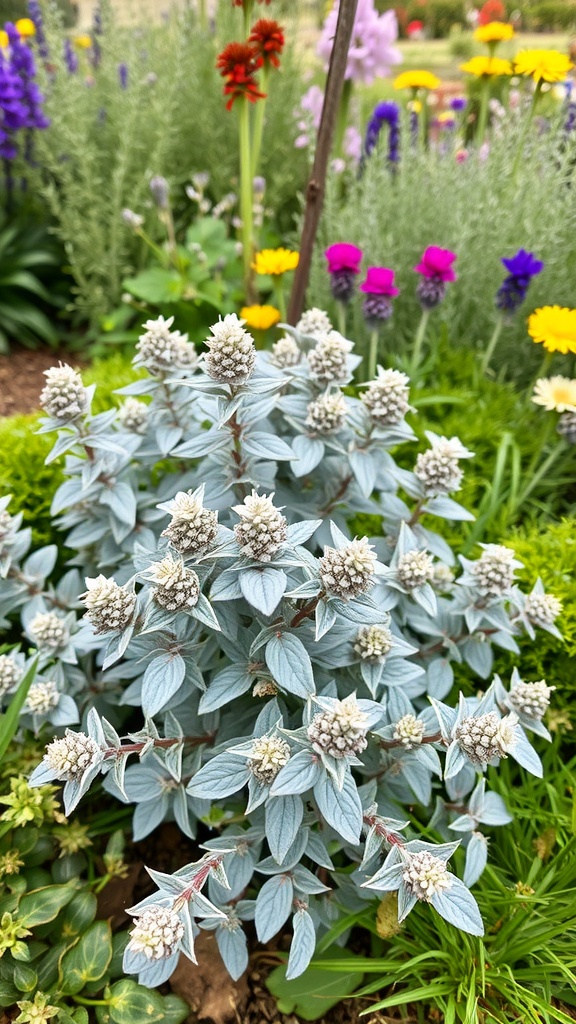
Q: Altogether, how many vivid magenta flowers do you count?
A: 3